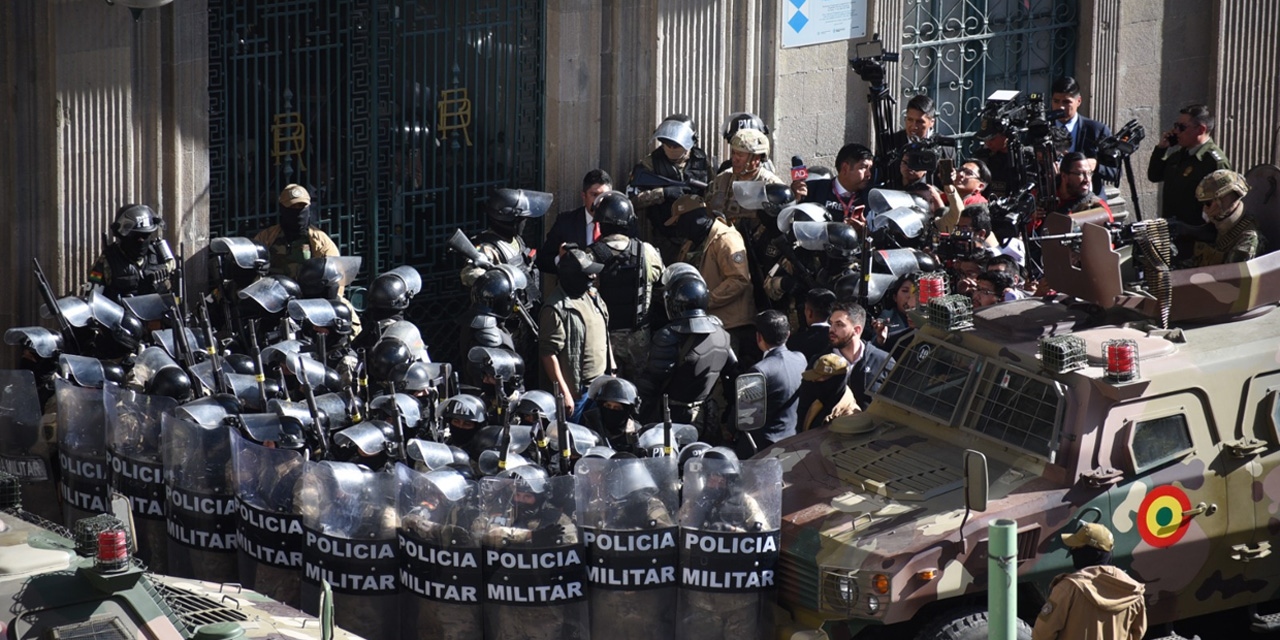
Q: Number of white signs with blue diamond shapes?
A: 1